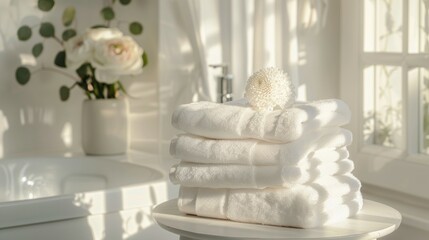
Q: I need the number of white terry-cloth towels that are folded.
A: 4